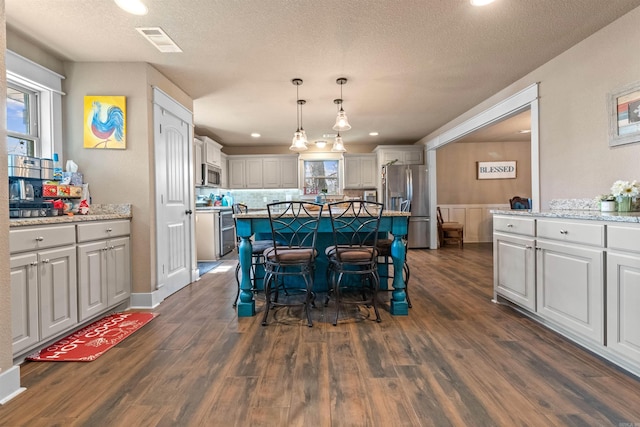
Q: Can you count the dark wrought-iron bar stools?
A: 4